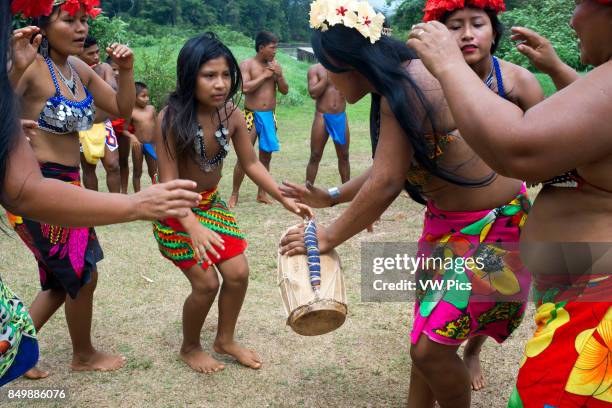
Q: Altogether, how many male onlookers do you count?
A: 5